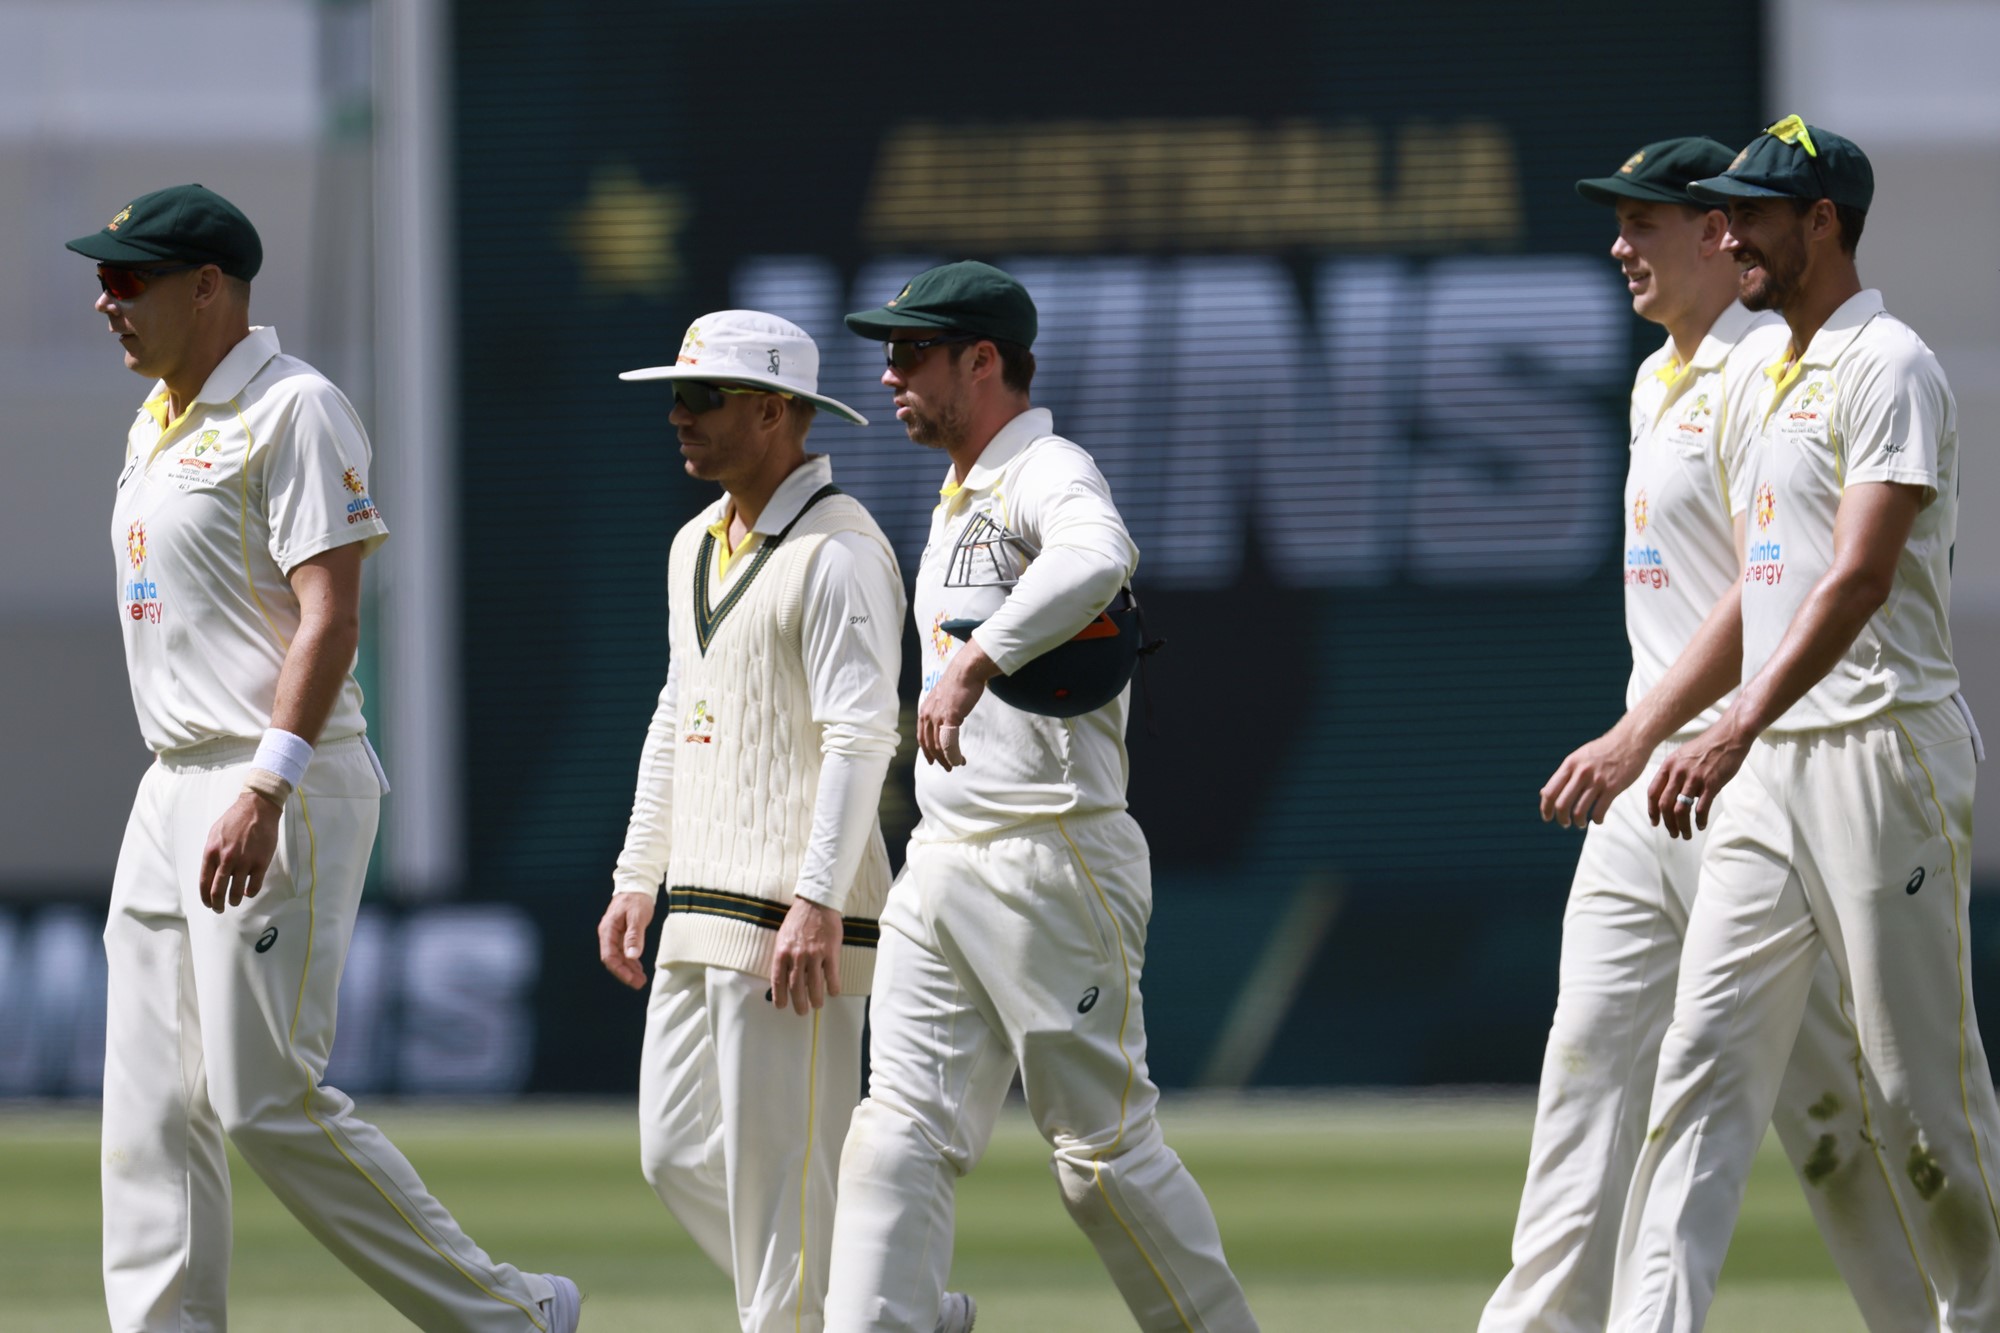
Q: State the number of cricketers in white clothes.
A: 5